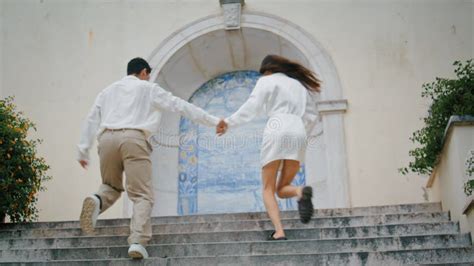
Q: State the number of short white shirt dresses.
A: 1